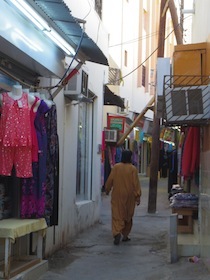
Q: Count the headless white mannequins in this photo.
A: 4